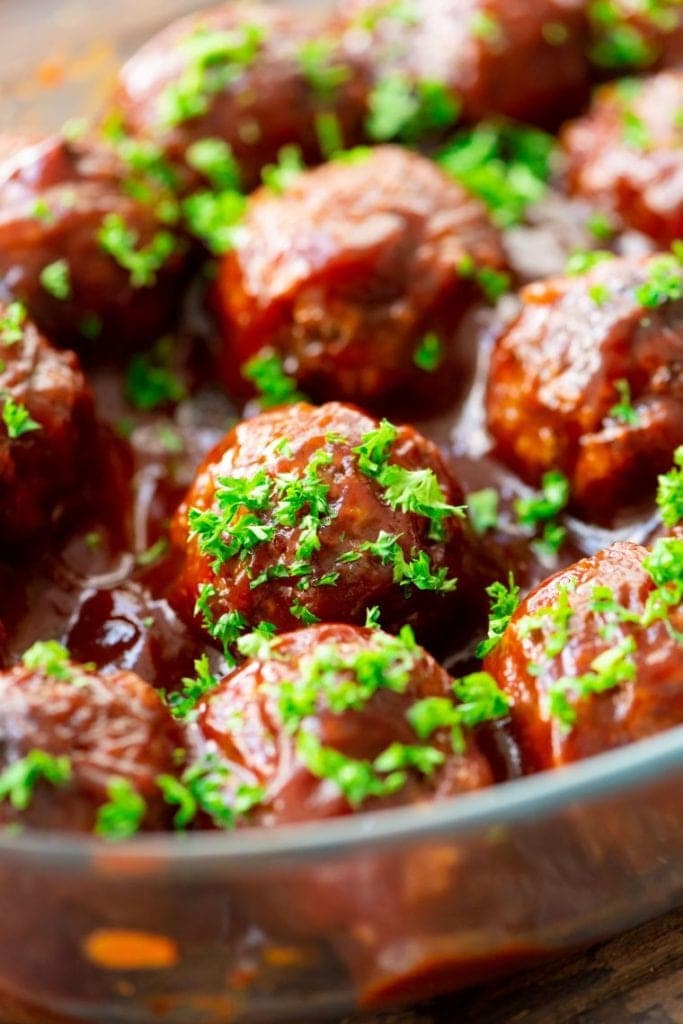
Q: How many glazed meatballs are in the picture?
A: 12